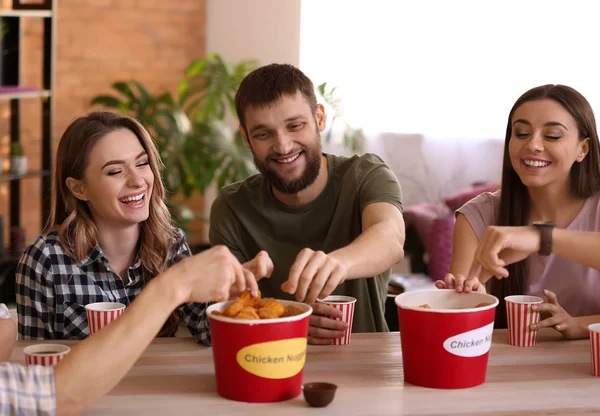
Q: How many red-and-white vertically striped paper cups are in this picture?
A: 5